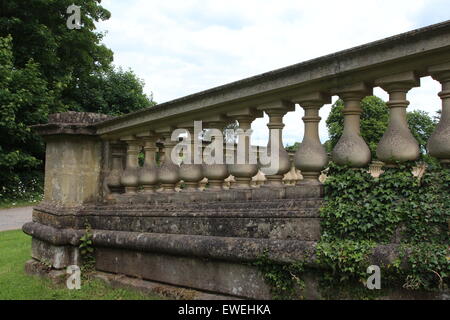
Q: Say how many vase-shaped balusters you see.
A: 12